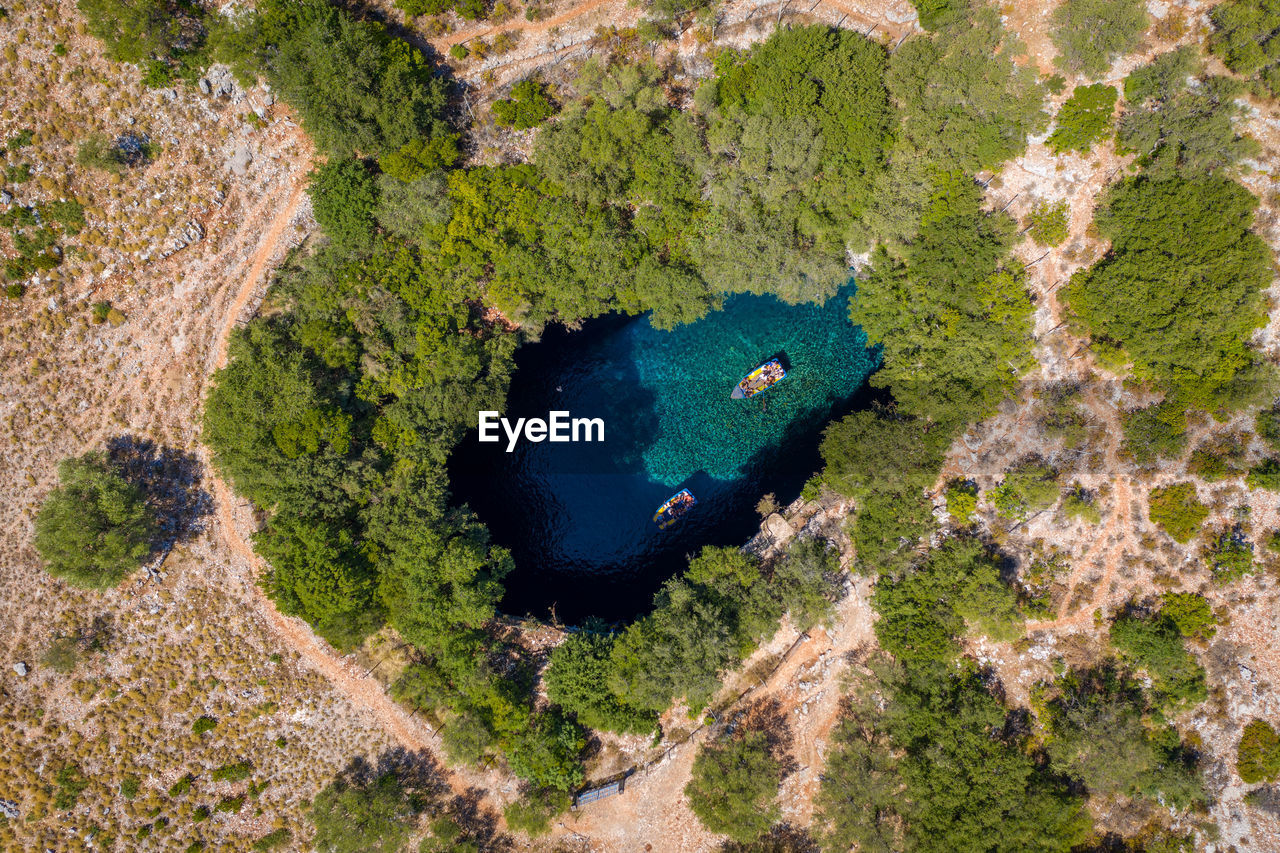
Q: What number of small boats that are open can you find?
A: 2